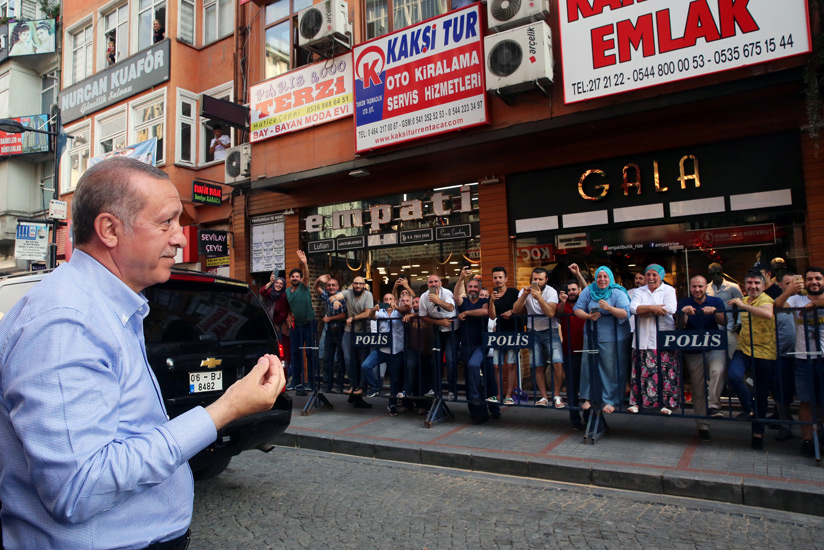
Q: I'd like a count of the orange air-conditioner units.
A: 0